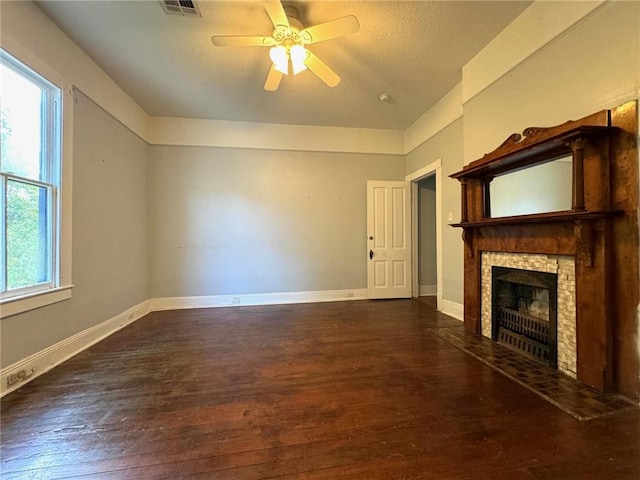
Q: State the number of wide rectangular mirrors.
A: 1